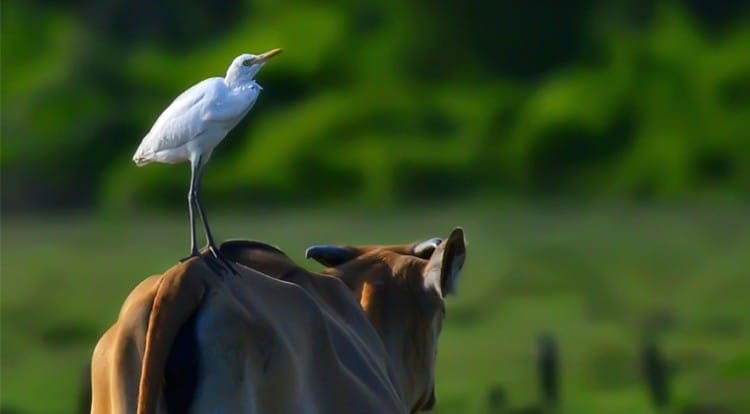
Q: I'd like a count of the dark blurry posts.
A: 2